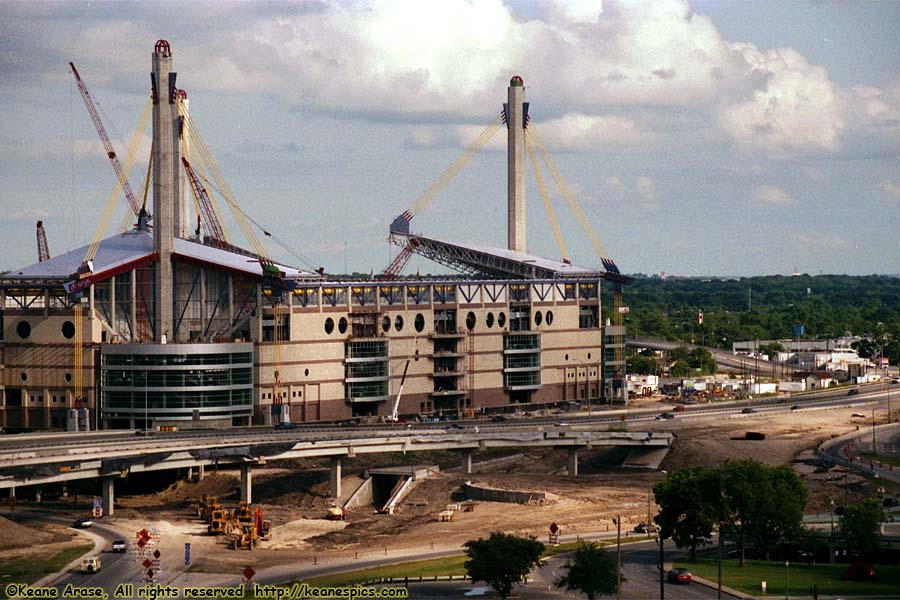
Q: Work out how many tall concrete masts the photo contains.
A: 3